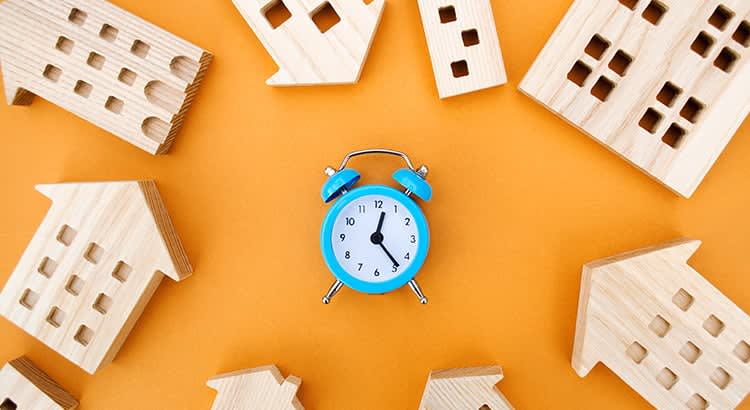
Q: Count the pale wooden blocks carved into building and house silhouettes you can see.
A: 9